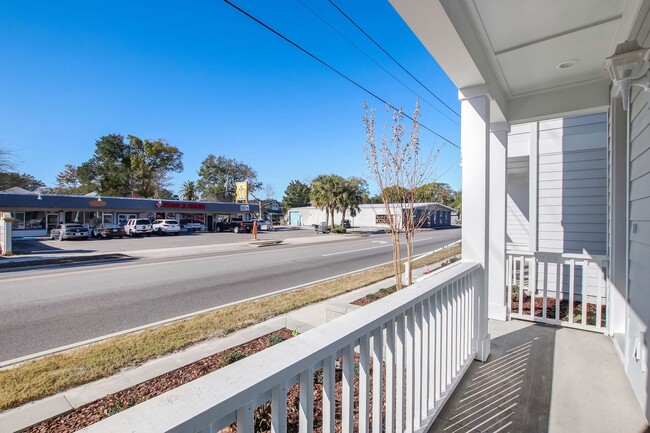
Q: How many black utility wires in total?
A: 3